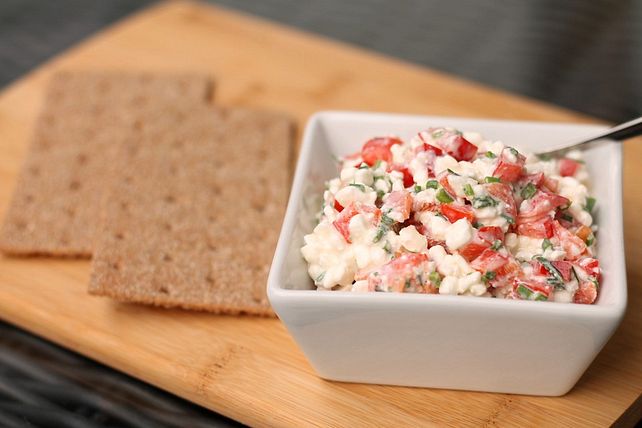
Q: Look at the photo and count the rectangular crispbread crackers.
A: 2